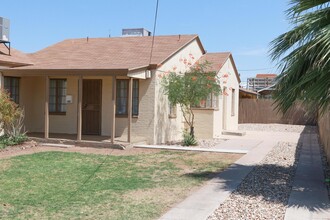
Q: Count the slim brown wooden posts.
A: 4